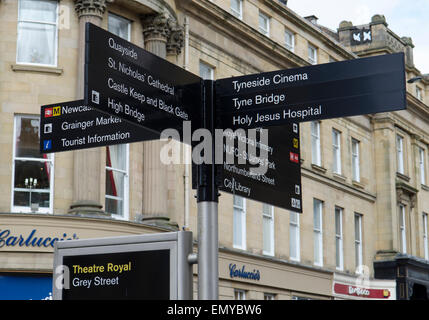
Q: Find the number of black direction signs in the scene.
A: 4